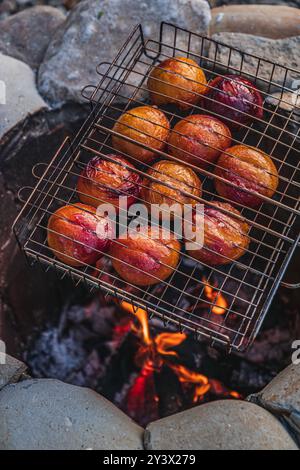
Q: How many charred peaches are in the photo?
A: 10